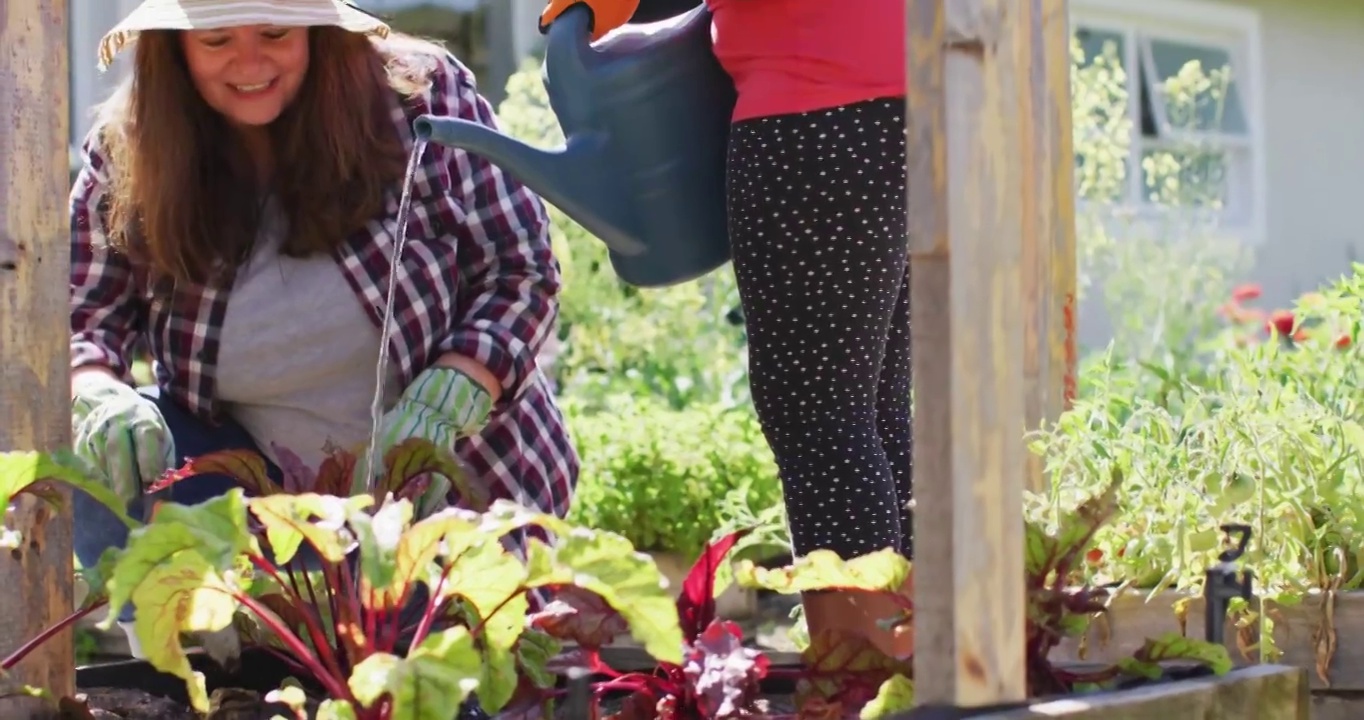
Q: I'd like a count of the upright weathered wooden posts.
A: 3